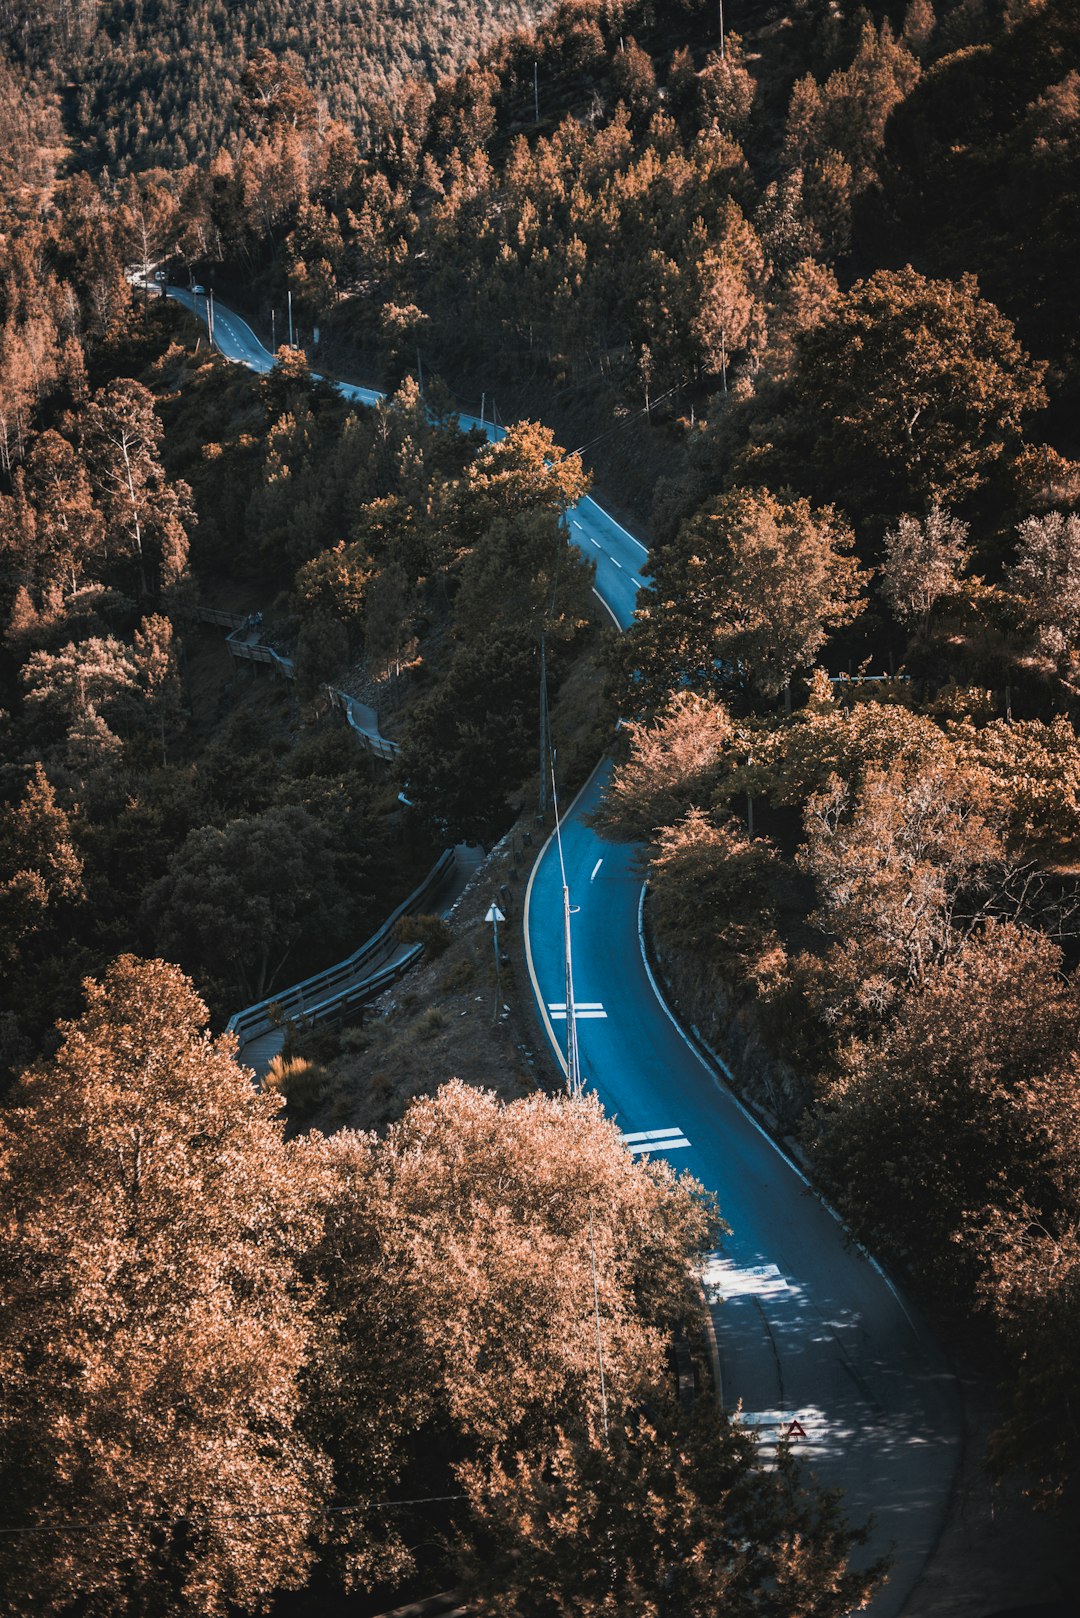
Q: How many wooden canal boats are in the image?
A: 0